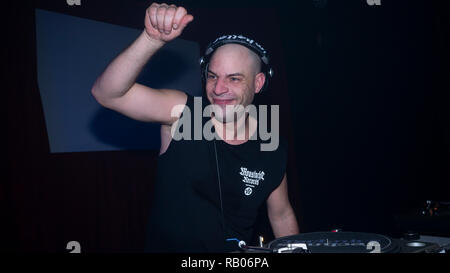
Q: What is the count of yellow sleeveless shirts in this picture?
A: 0